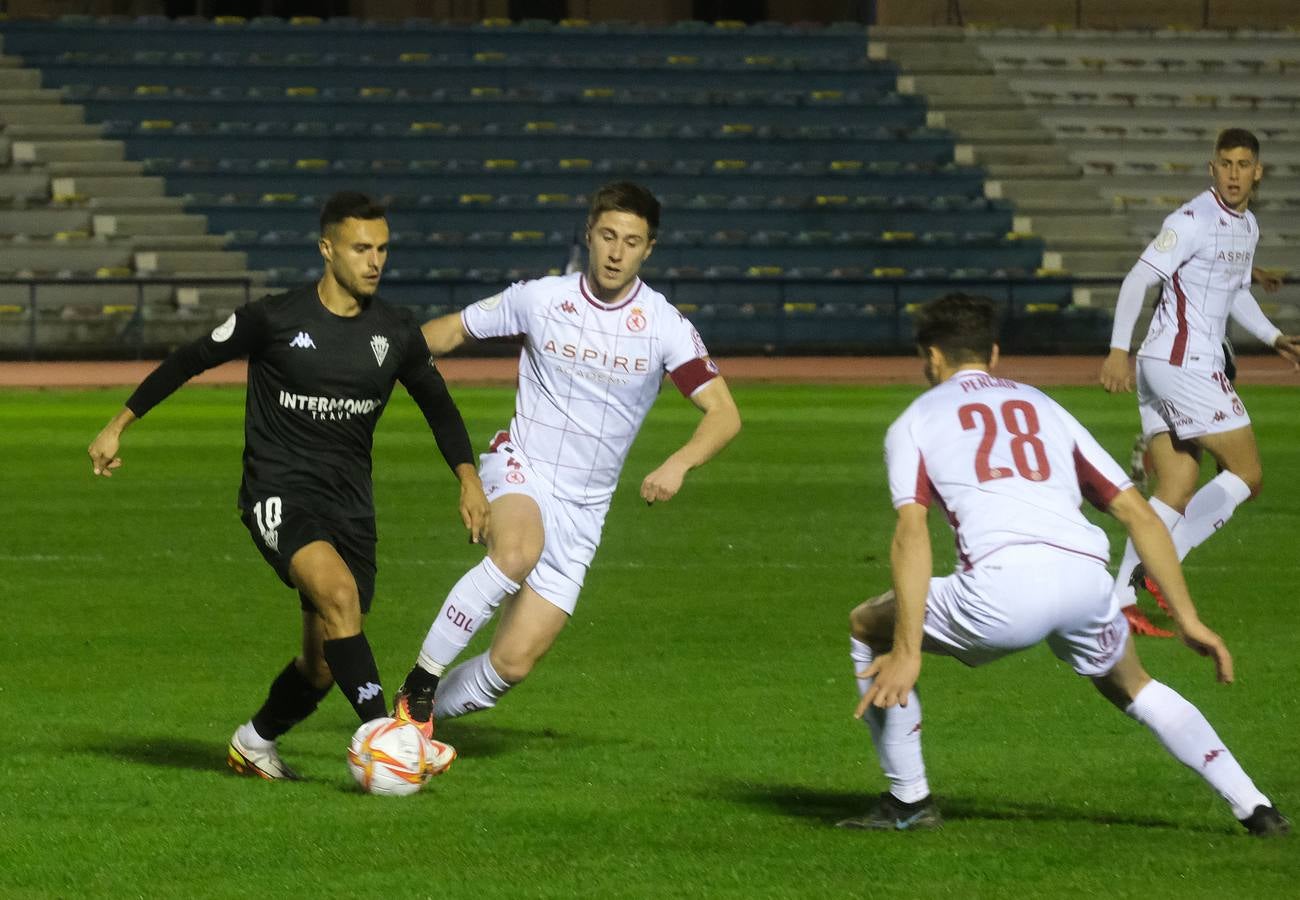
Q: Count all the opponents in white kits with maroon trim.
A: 3